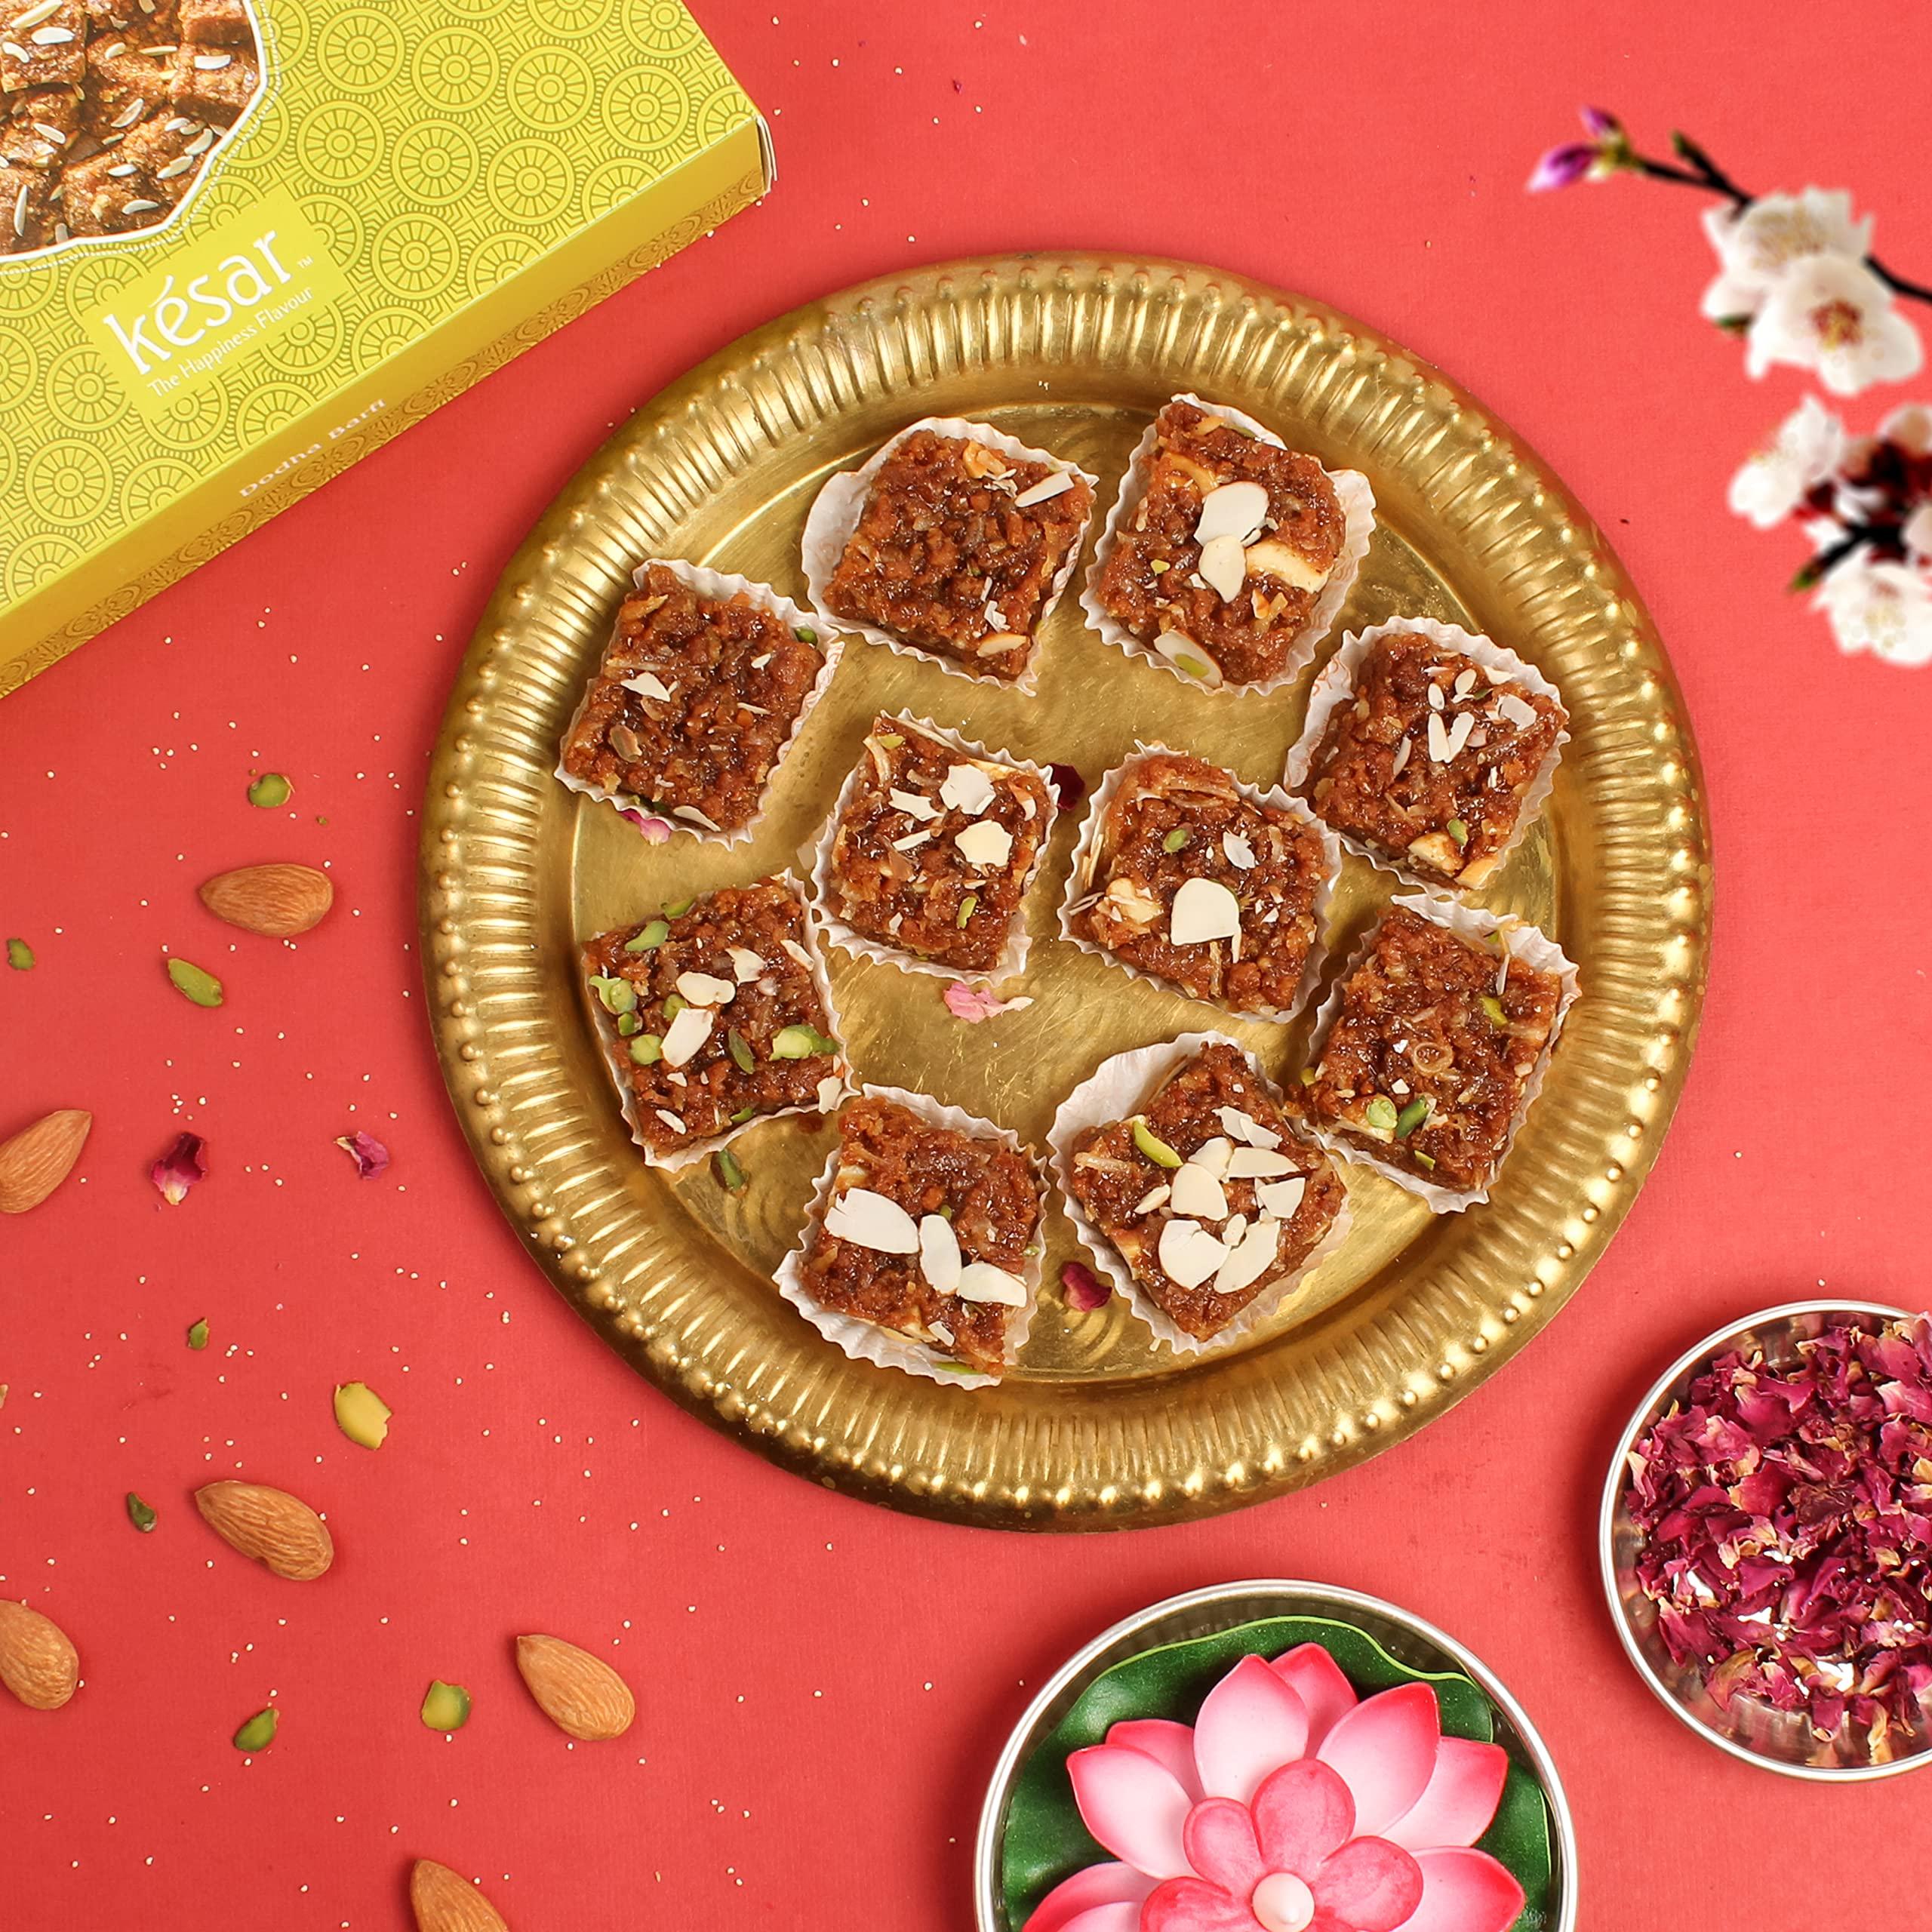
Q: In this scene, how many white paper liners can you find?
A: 10